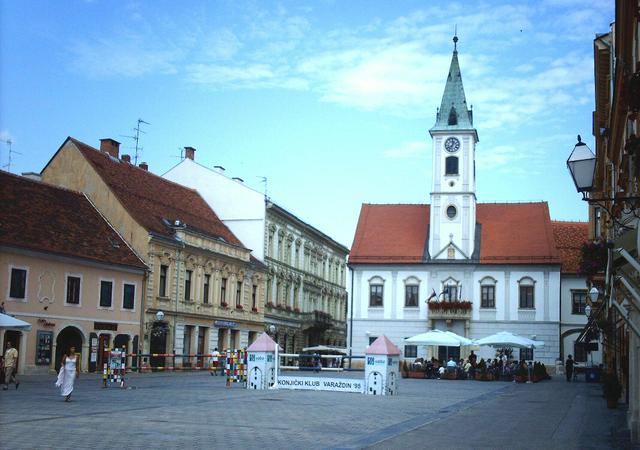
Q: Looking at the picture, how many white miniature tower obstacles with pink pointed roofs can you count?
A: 2